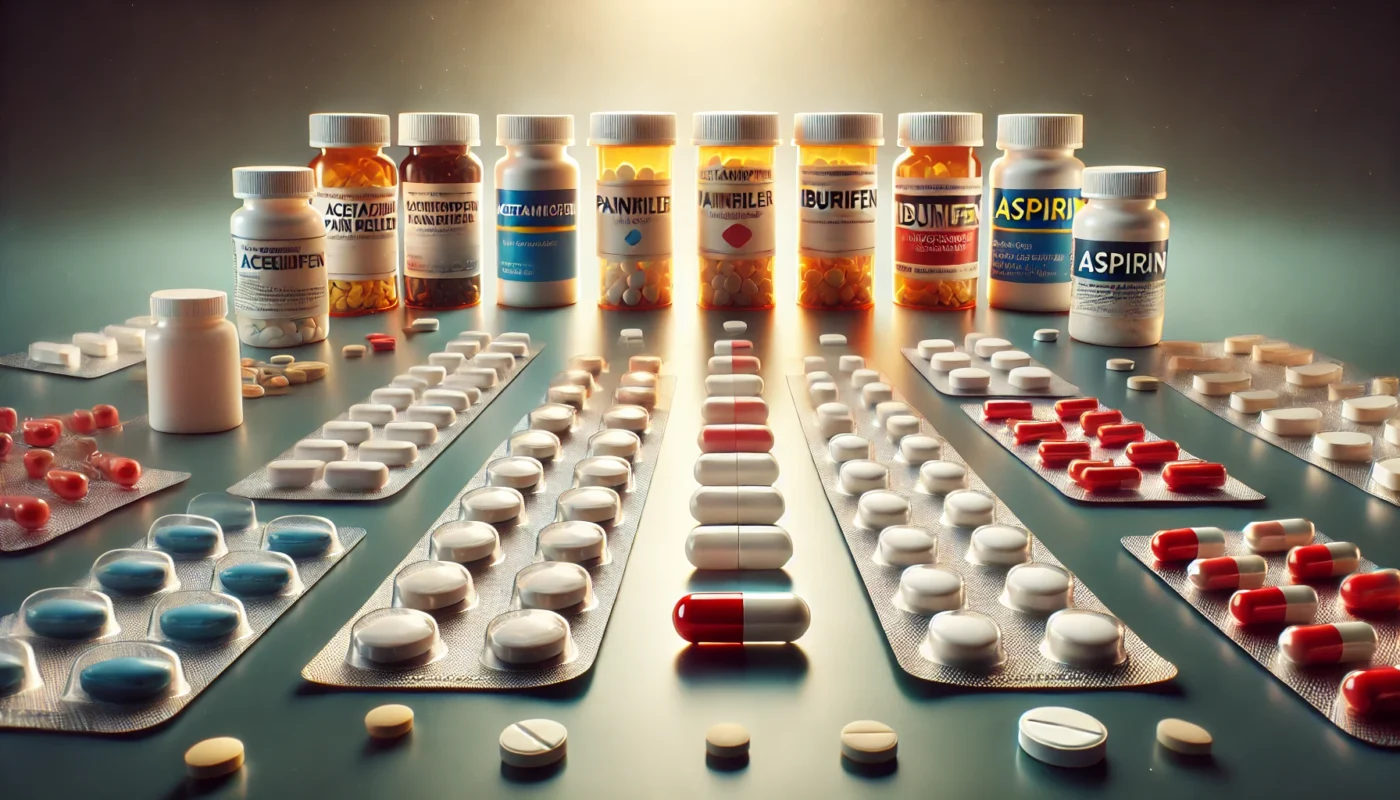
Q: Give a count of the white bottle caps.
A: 11